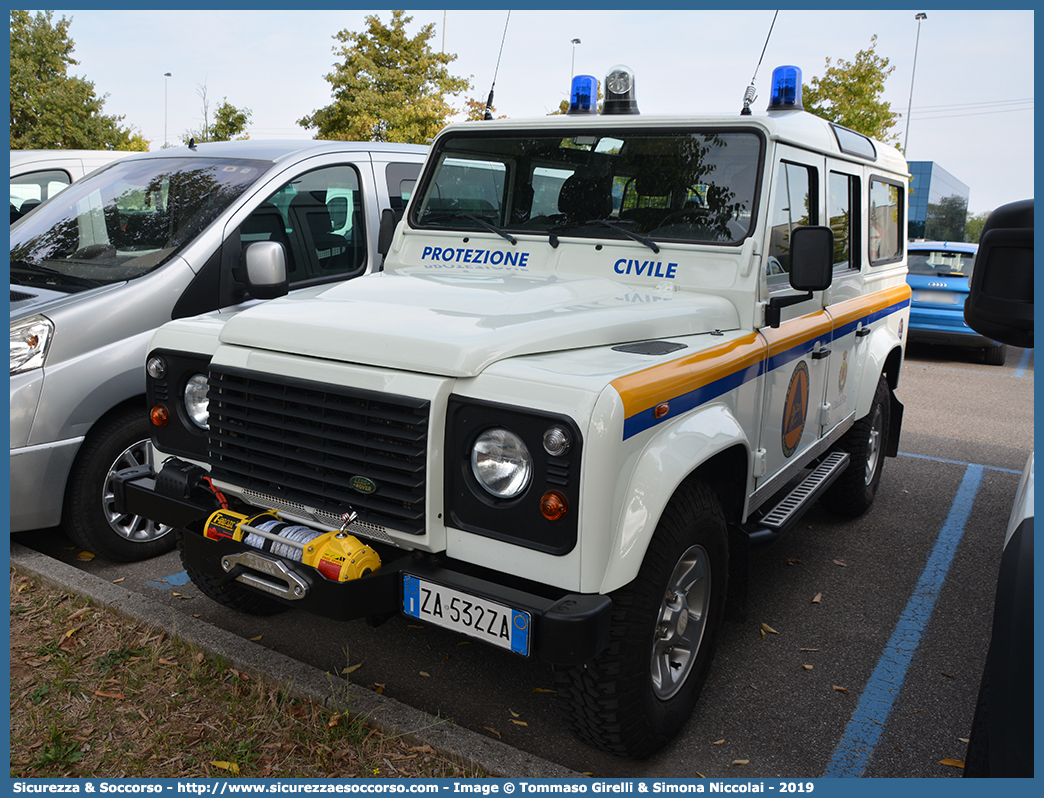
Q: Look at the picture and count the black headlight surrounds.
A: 2